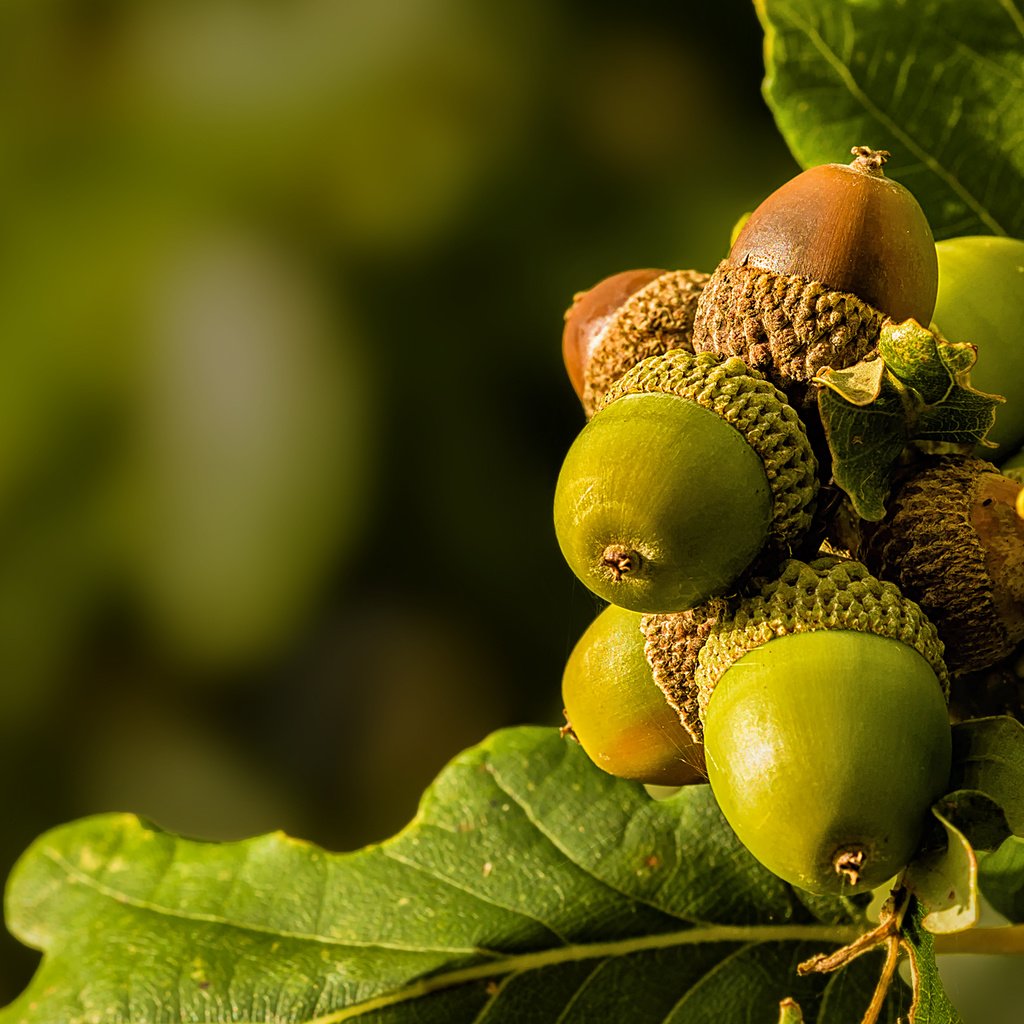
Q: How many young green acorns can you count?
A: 4